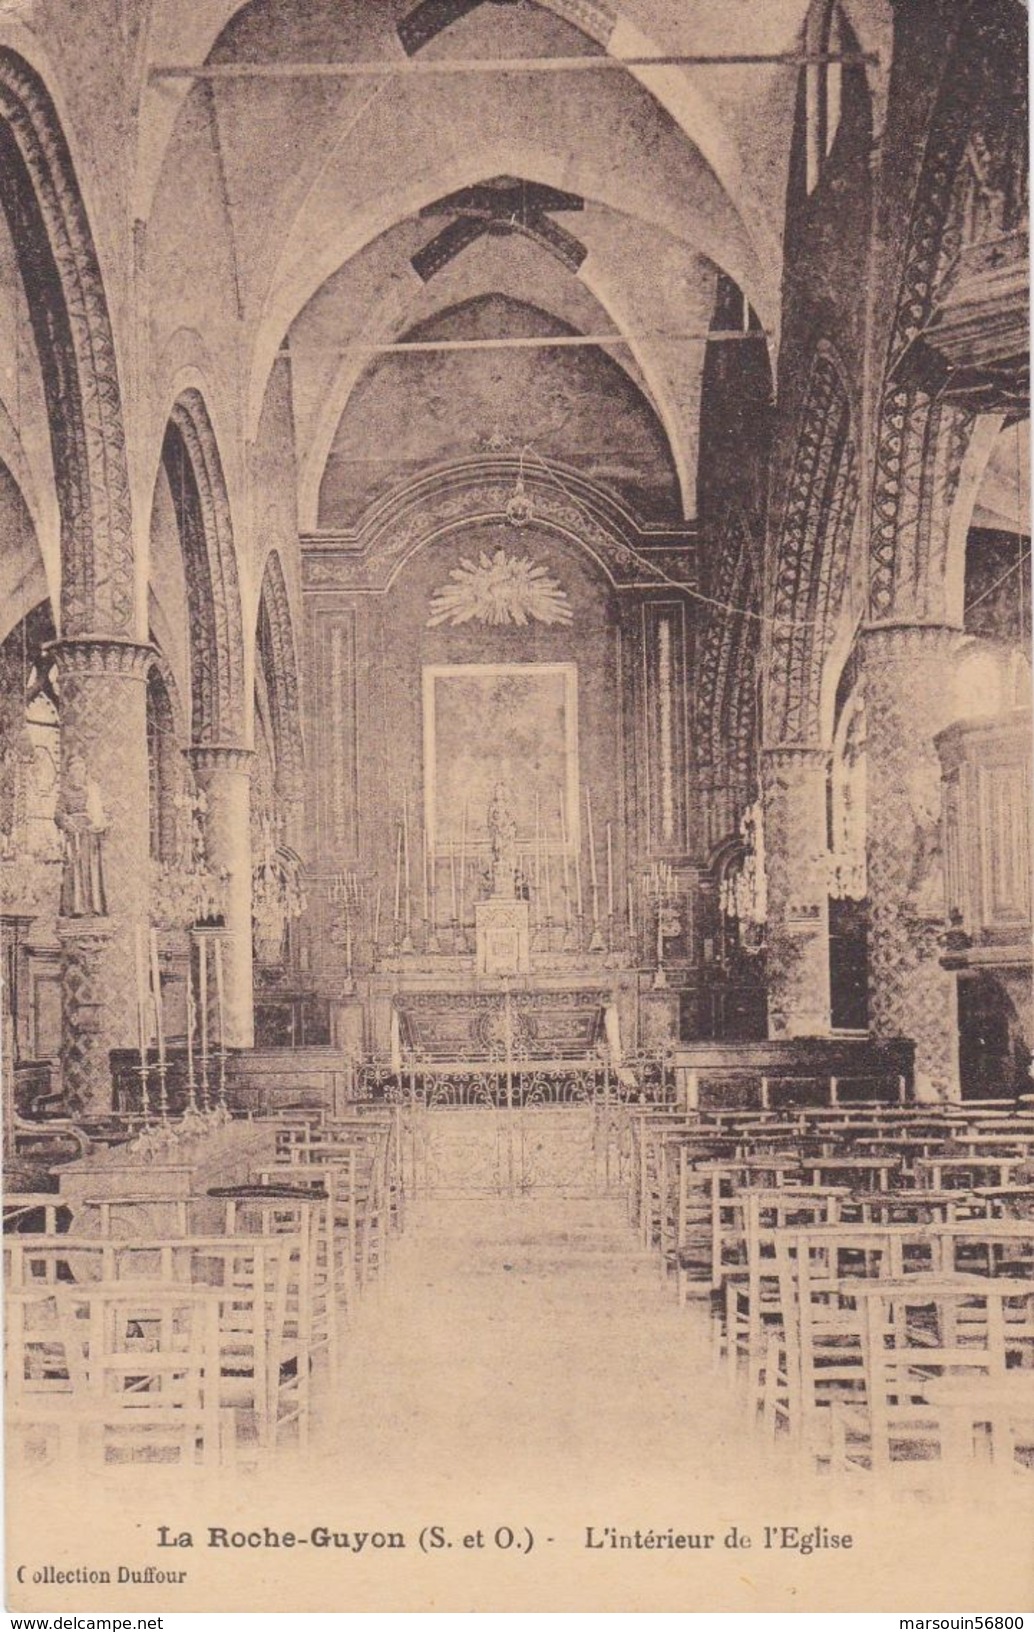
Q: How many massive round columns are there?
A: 4